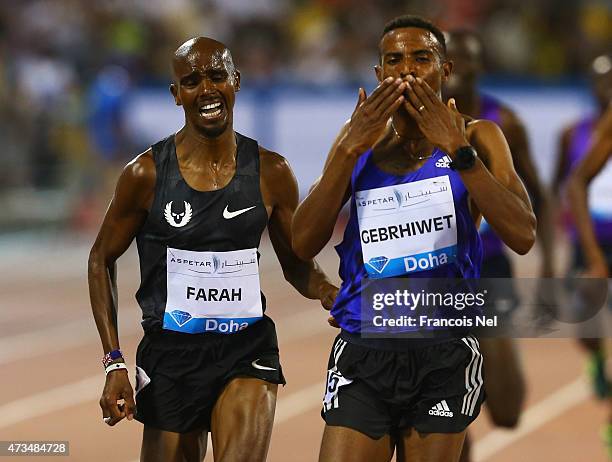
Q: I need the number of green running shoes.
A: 2